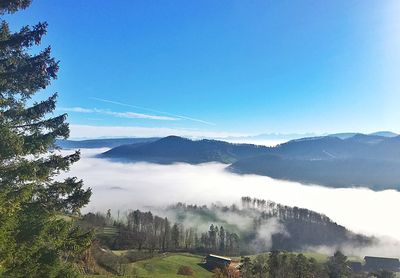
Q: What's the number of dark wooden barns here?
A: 2